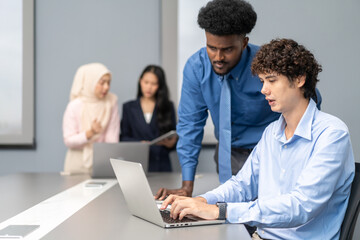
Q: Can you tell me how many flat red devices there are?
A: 0